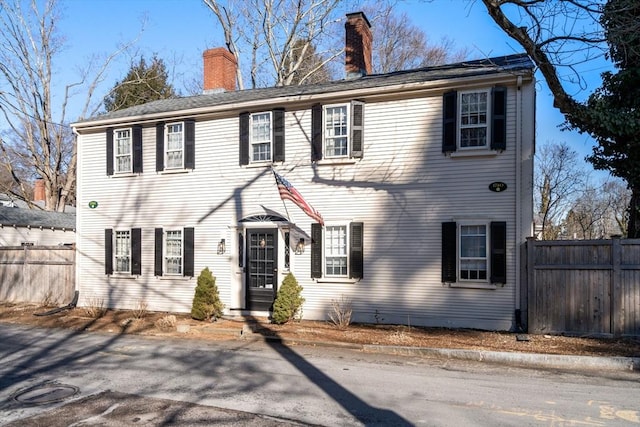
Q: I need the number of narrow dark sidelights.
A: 2